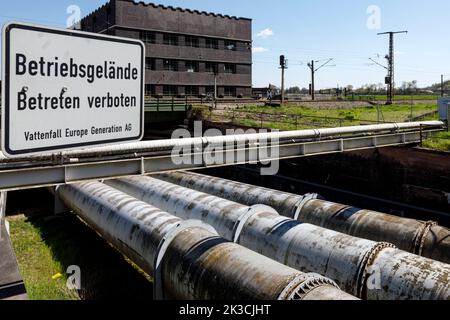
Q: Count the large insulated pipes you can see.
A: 3